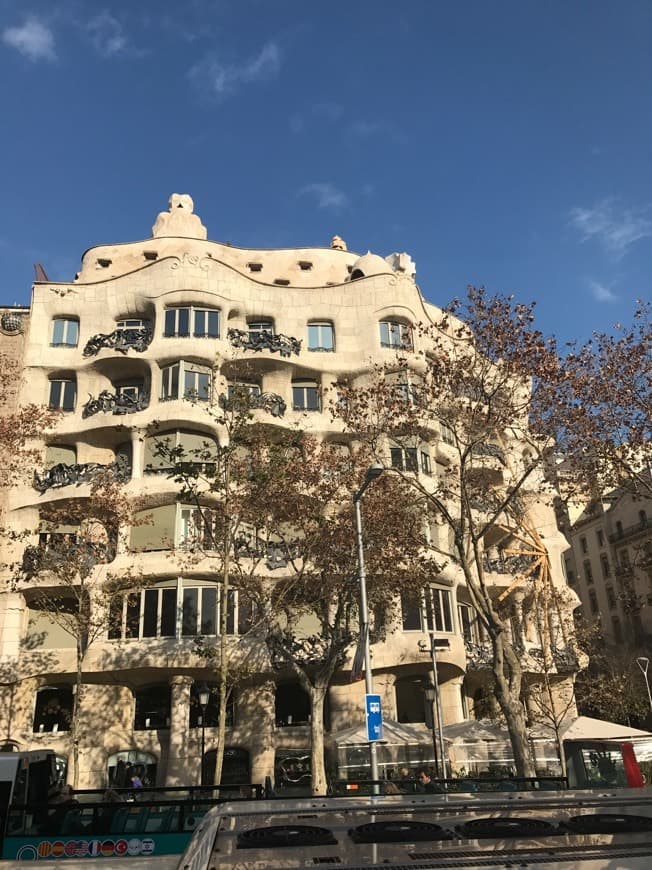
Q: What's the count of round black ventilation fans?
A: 4